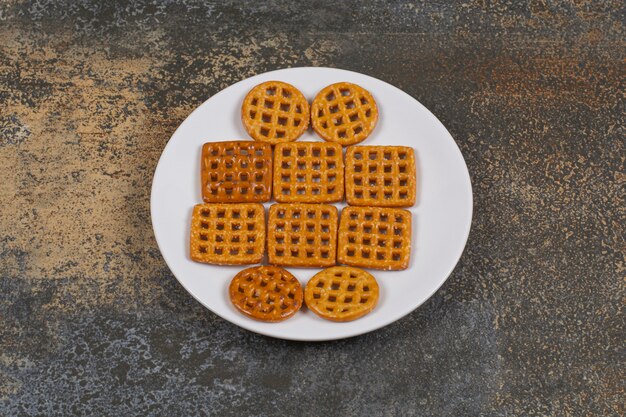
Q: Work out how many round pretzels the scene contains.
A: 4